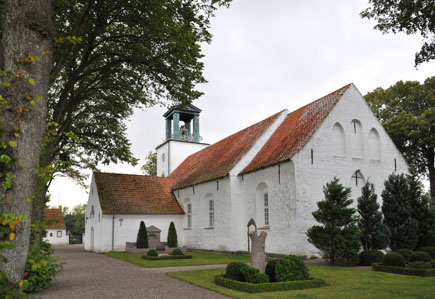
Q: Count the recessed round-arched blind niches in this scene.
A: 3